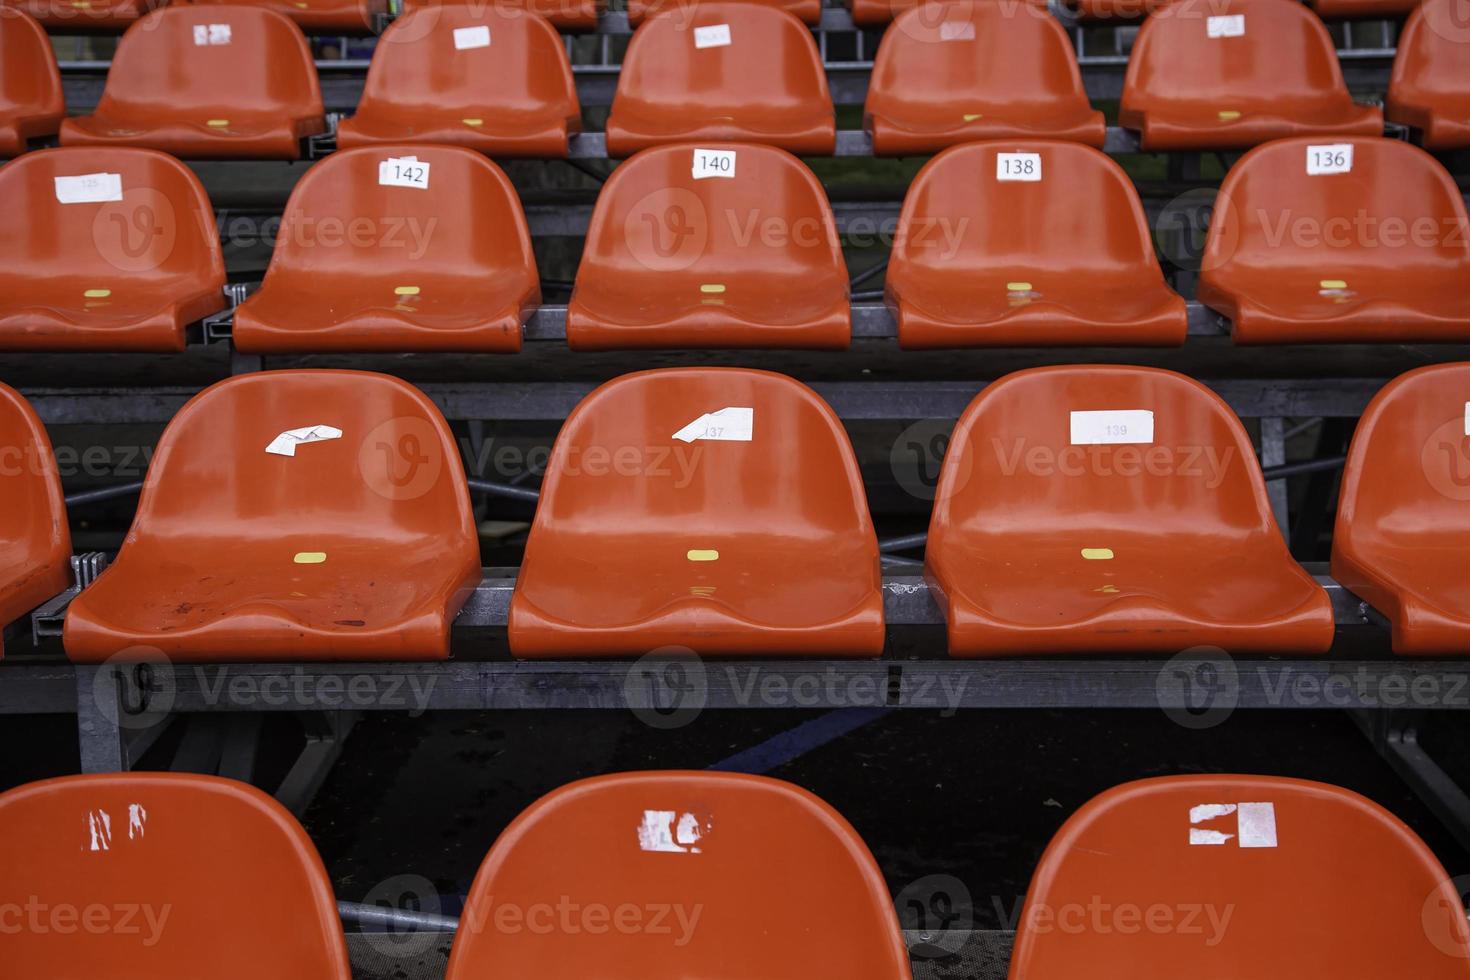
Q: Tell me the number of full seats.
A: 11